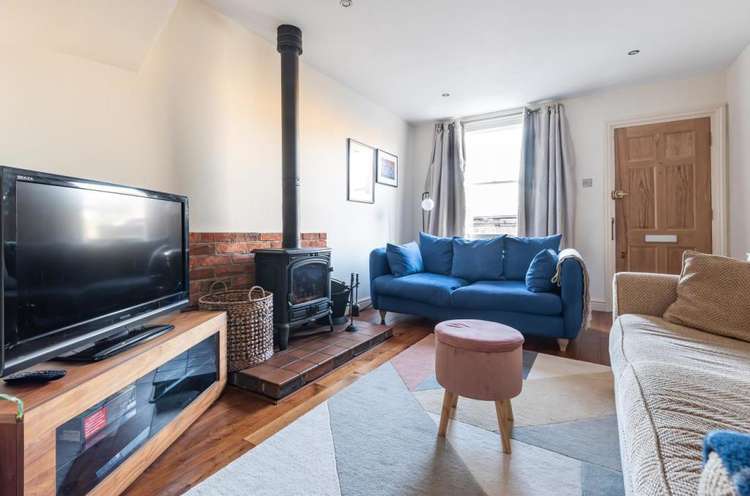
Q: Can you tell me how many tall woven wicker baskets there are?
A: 1